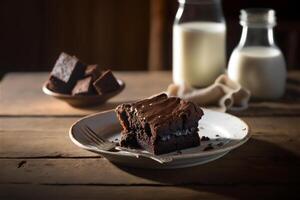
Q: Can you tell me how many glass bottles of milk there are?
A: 2